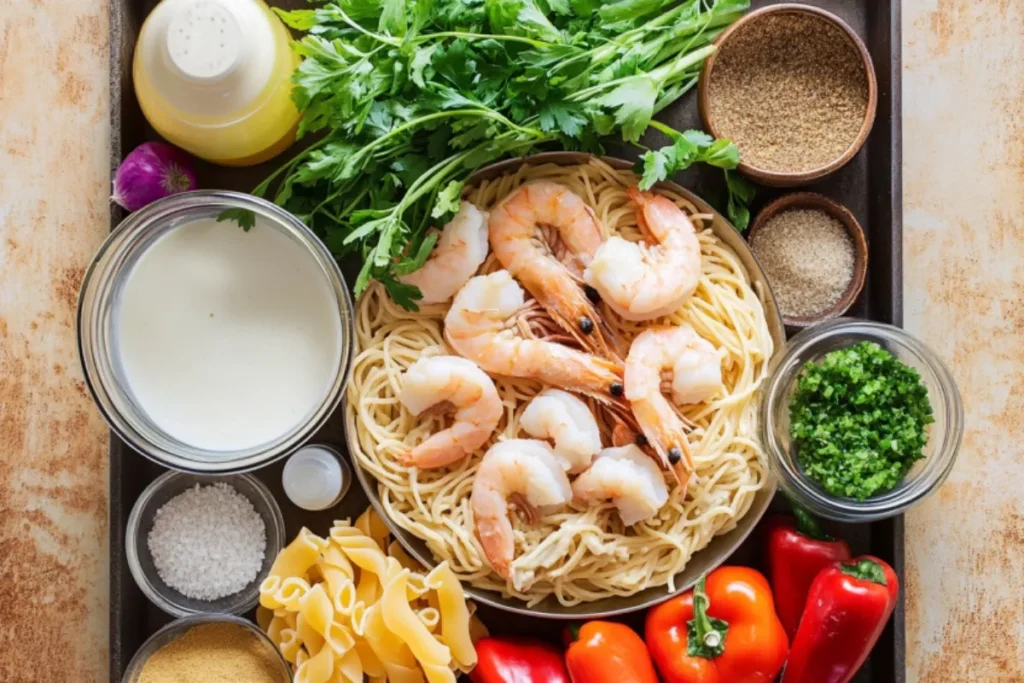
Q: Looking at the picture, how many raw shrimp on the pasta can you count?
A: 9